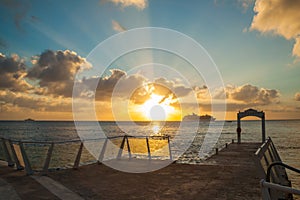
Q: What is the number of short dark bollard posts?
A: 3